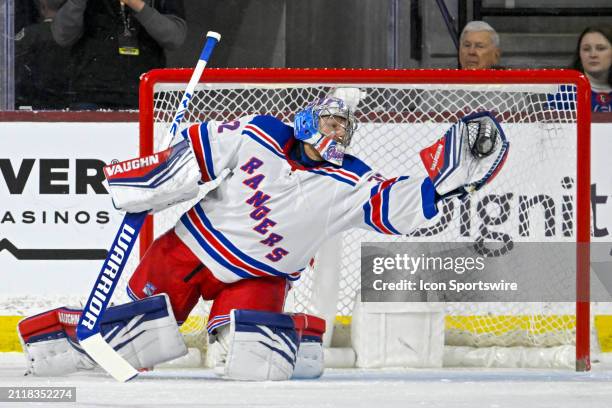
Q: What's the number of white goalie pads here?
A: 2